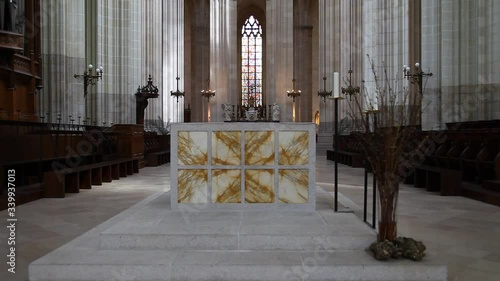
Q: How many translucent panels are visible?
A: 8